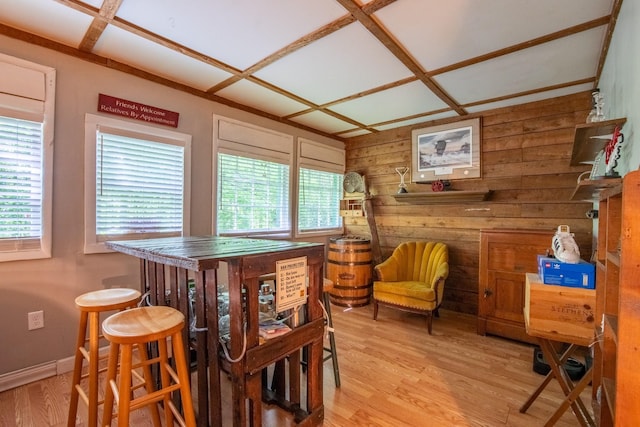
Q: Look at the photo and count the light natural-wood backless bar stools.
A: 2